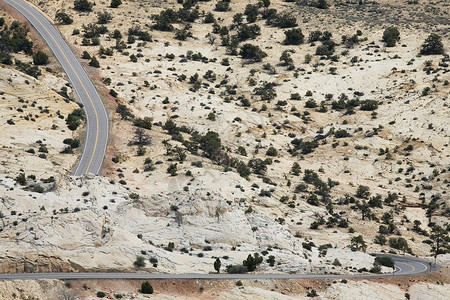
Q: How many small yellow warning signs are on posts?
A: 4